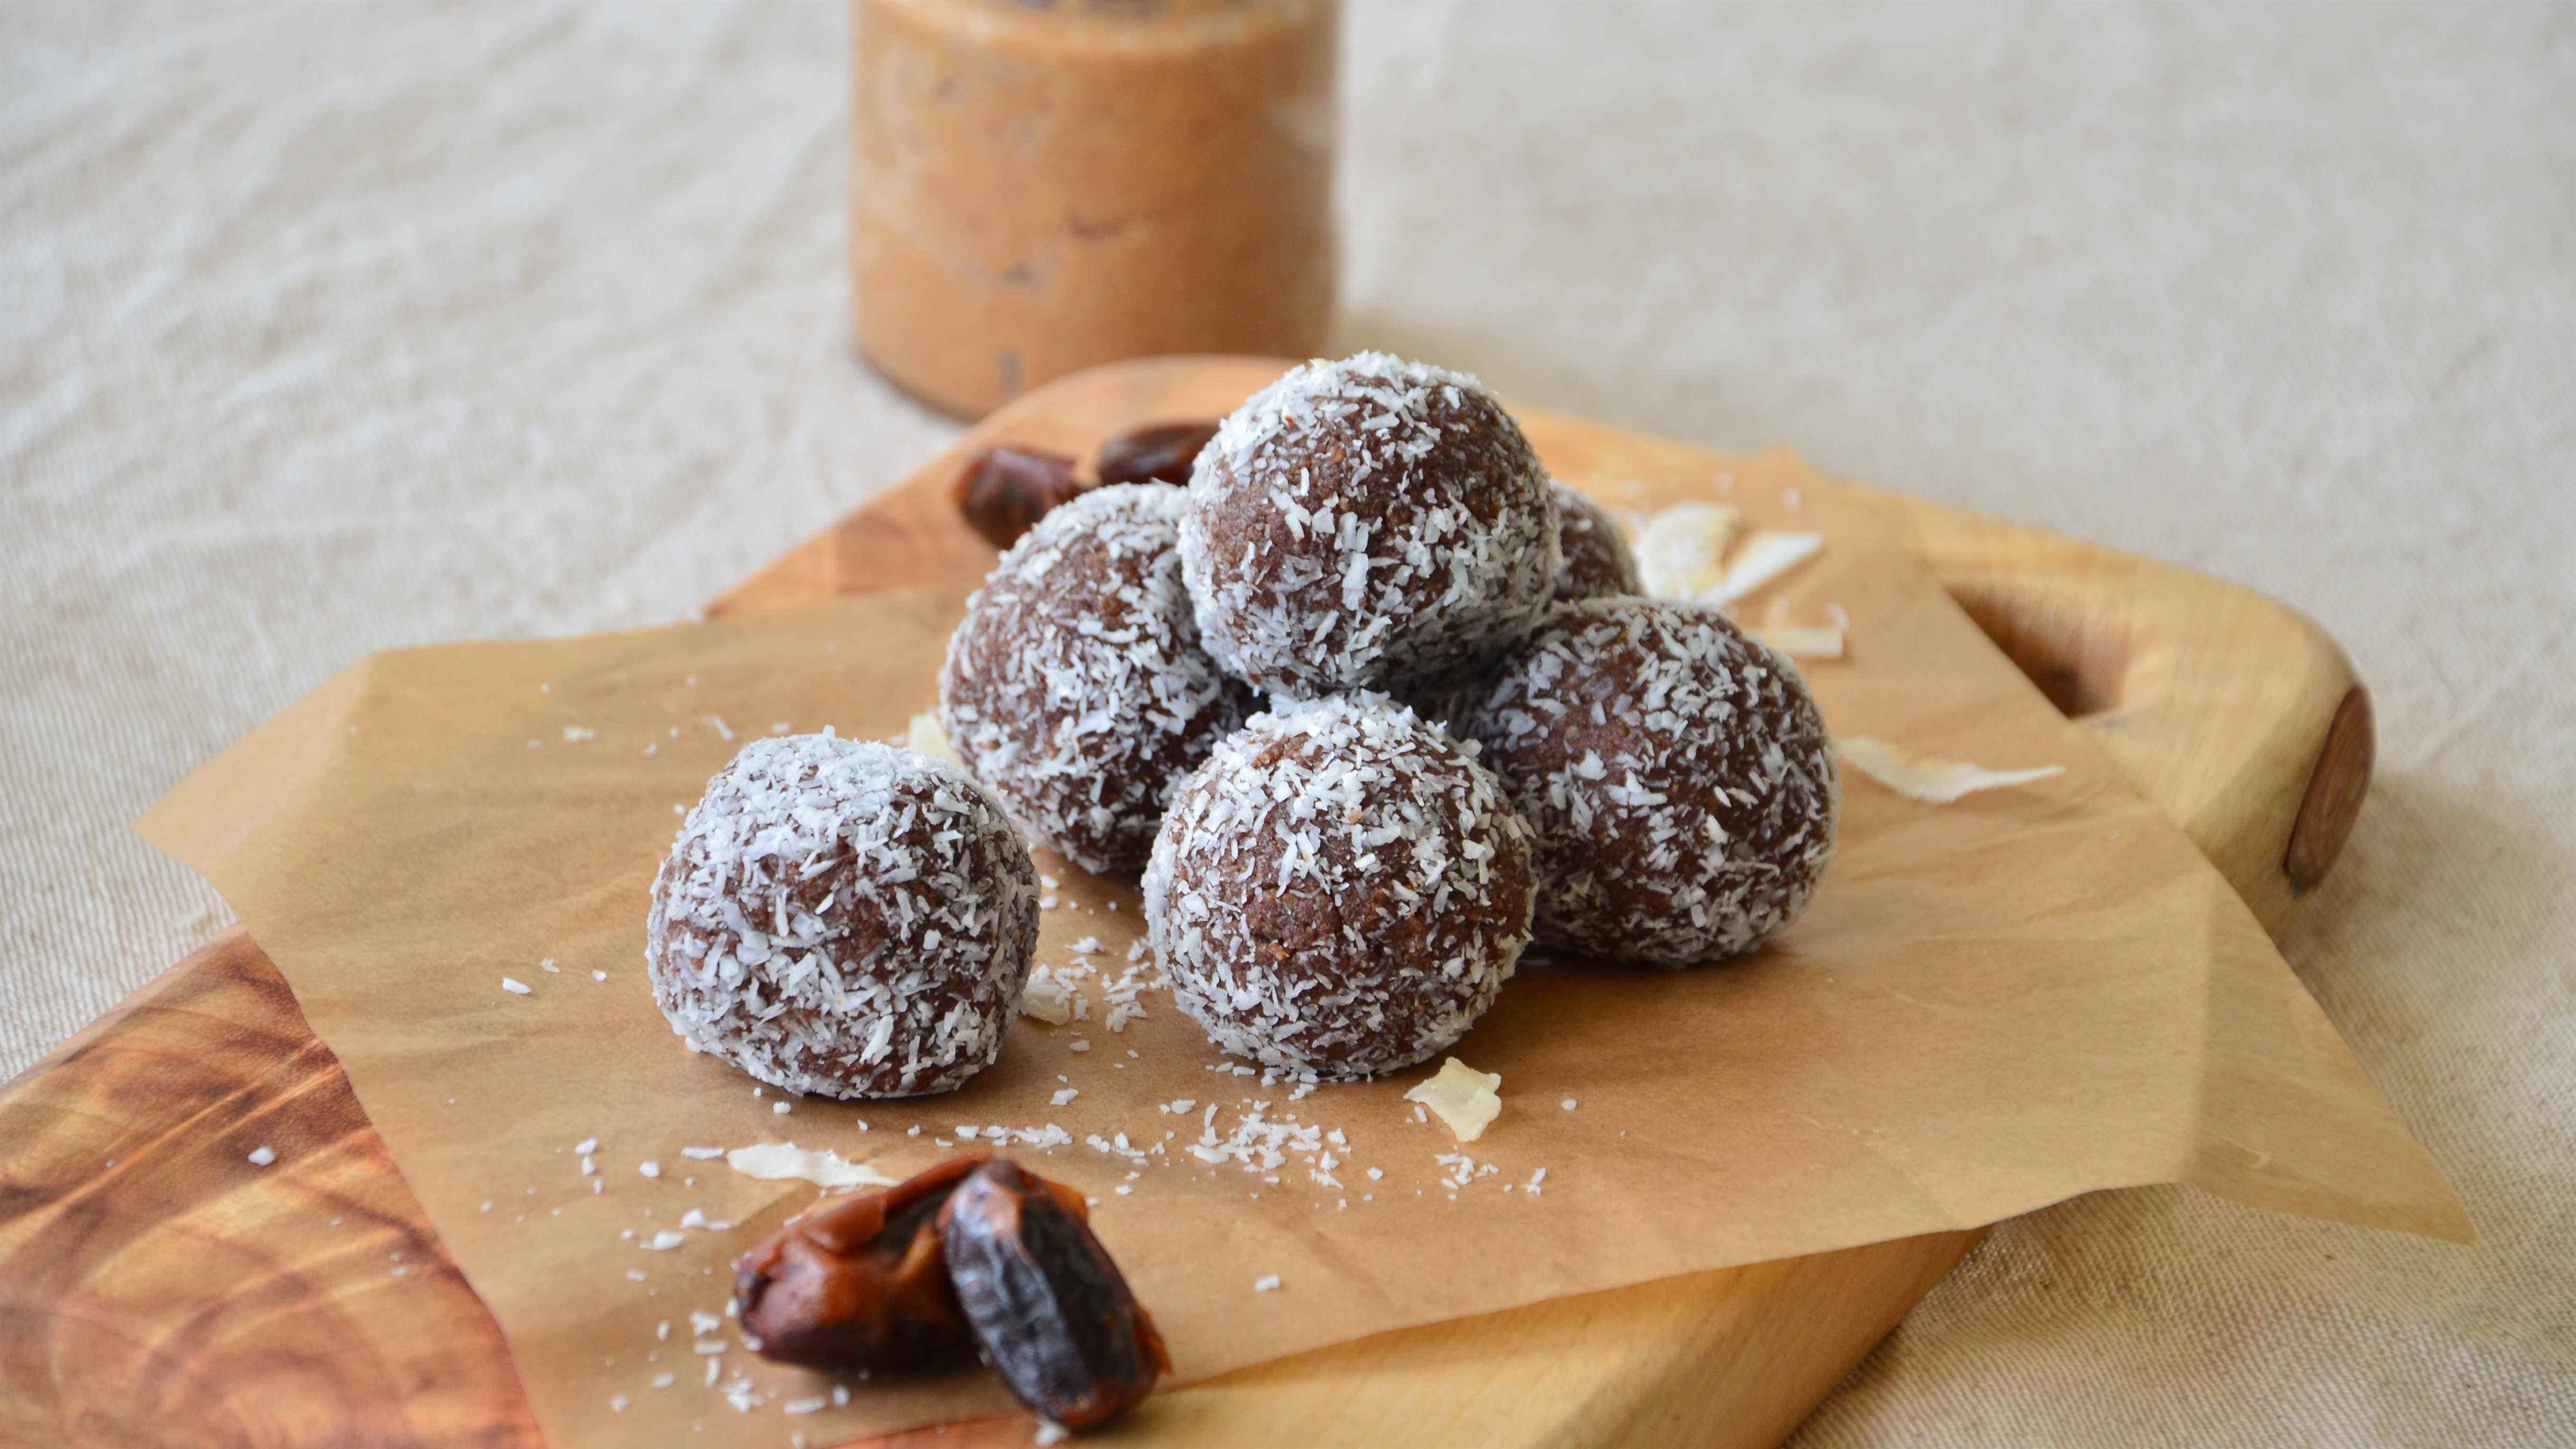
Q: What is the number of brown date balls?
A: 6